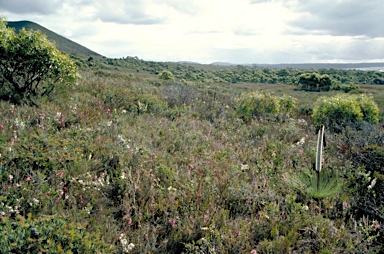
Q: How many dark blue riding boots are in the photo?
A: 0